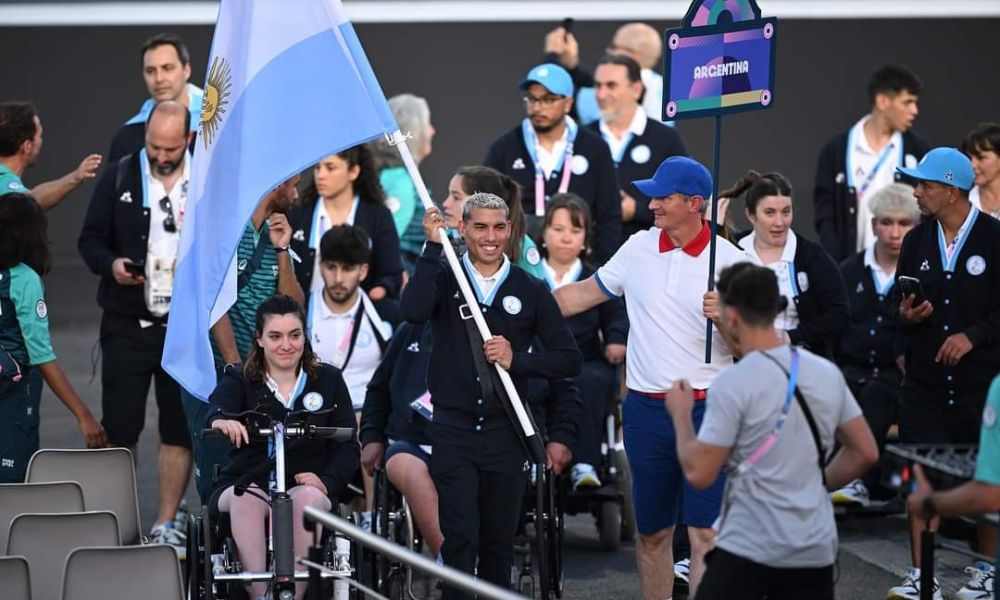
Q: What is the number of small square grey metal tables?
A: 0